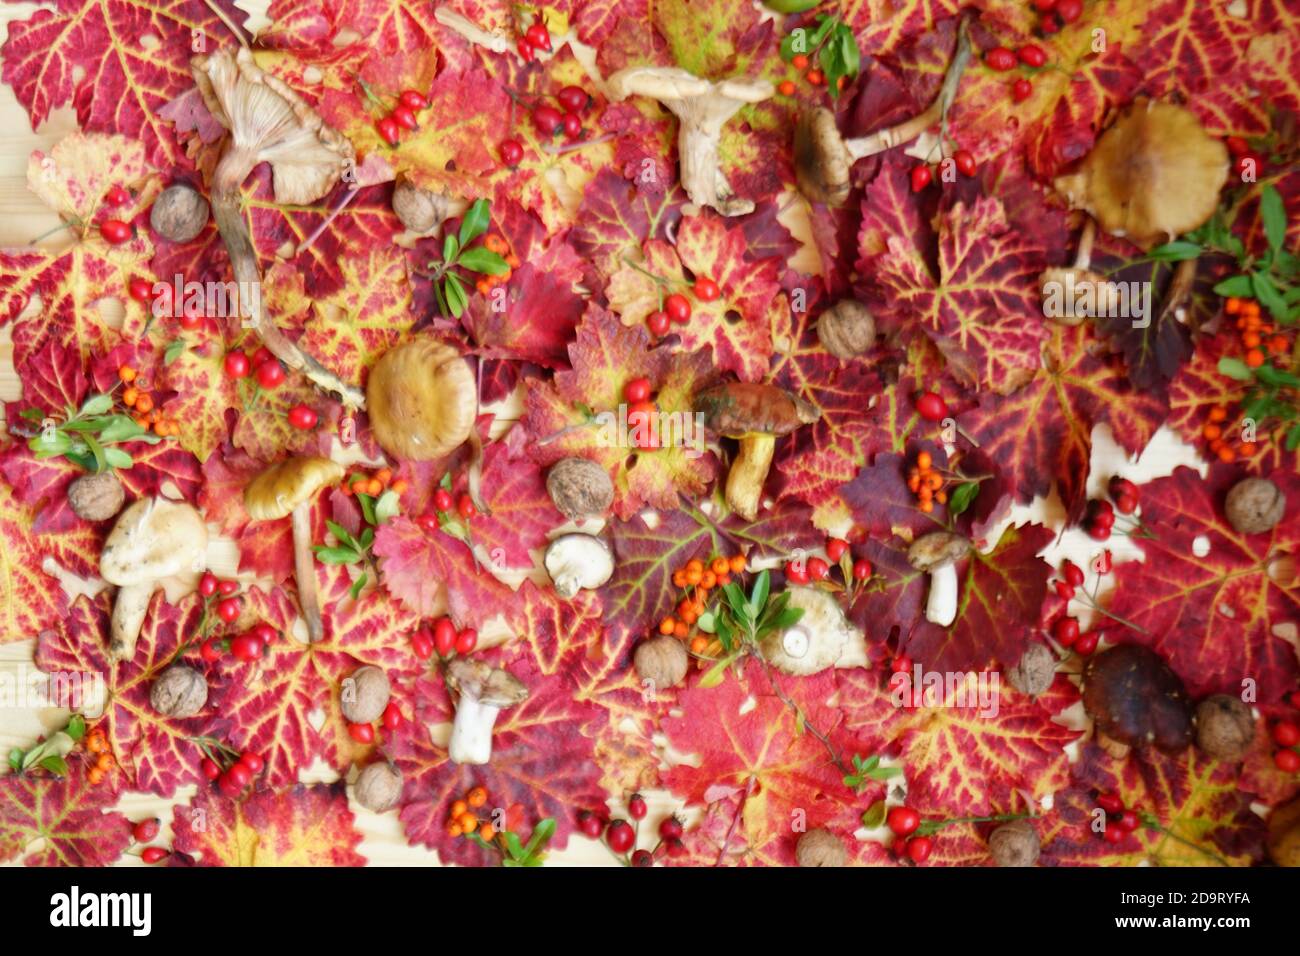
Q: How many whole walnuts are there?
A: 14